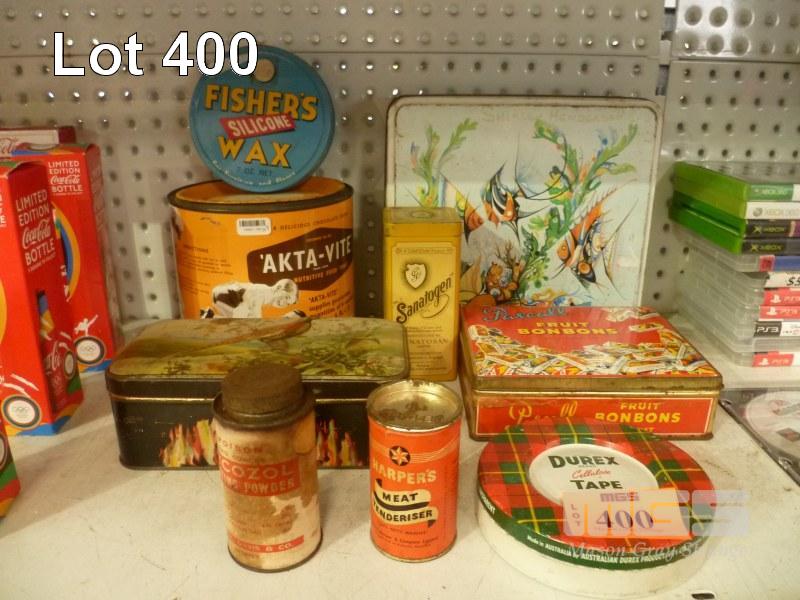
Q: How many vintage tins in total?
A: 9